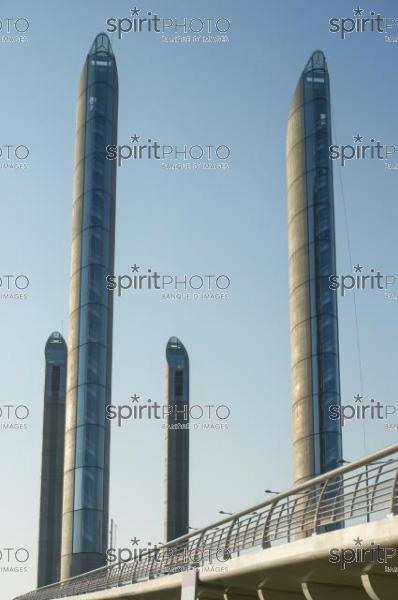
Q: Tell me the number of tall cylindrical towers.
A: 4